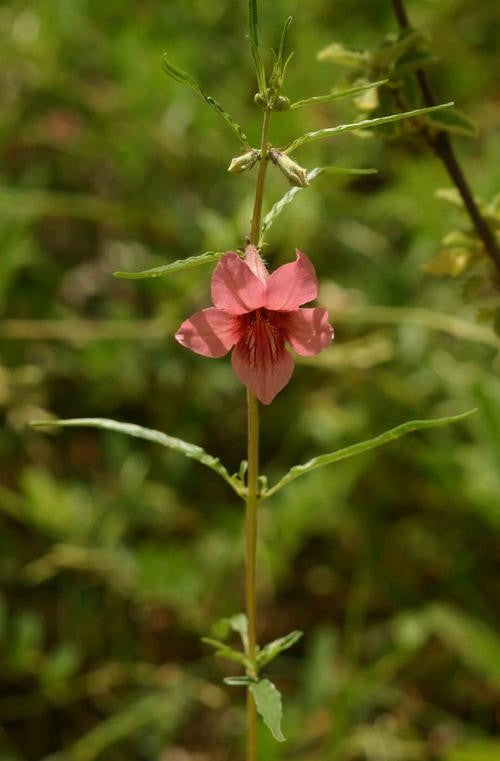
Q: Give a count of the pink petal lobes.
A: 5